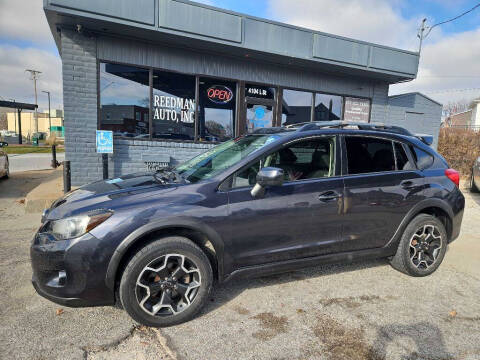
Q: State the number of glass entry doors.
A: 1